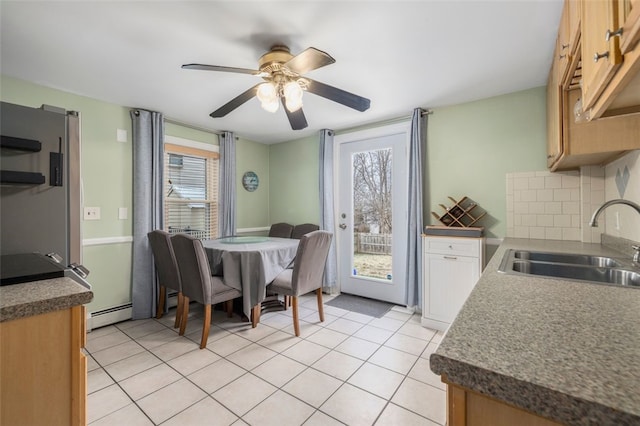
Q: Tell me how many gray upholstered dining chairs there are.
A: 5